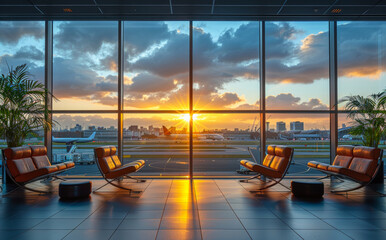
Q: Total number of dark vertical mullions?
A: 5